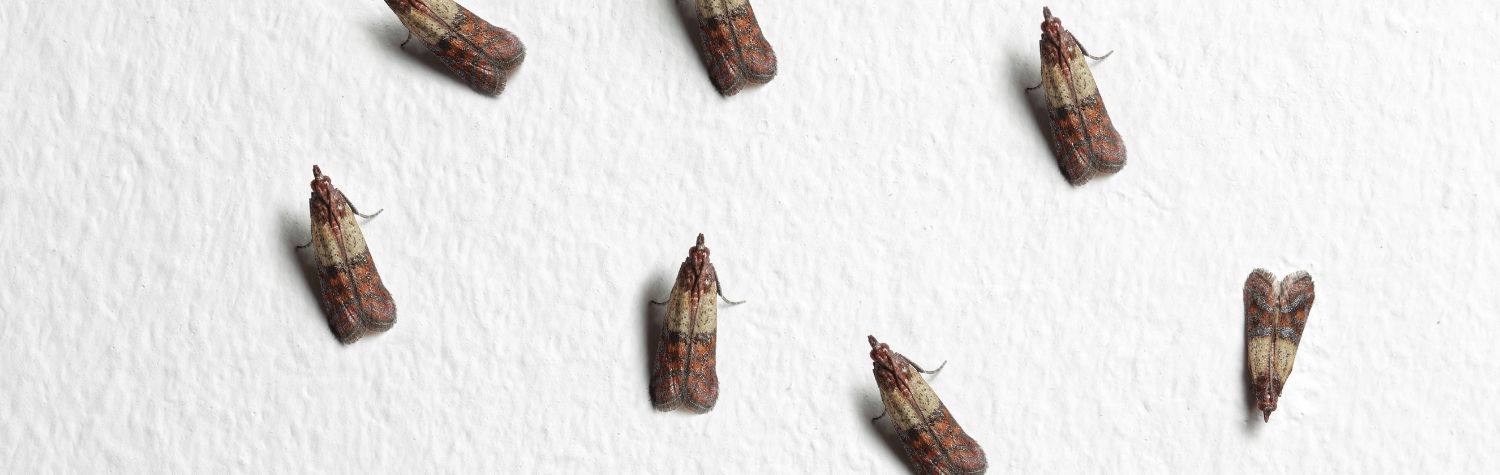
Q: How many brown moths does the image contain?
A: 7